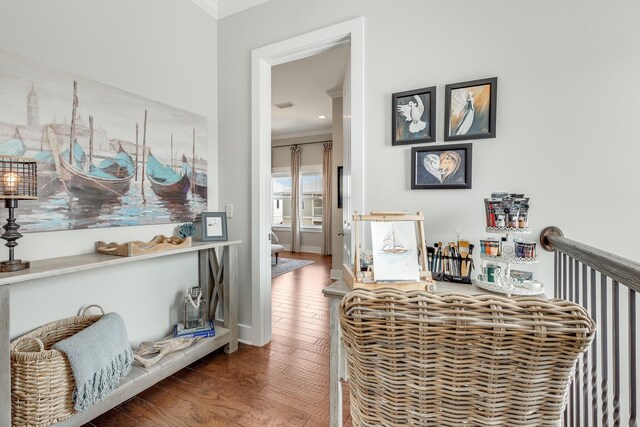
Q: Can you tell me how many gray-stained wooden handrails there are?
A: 1